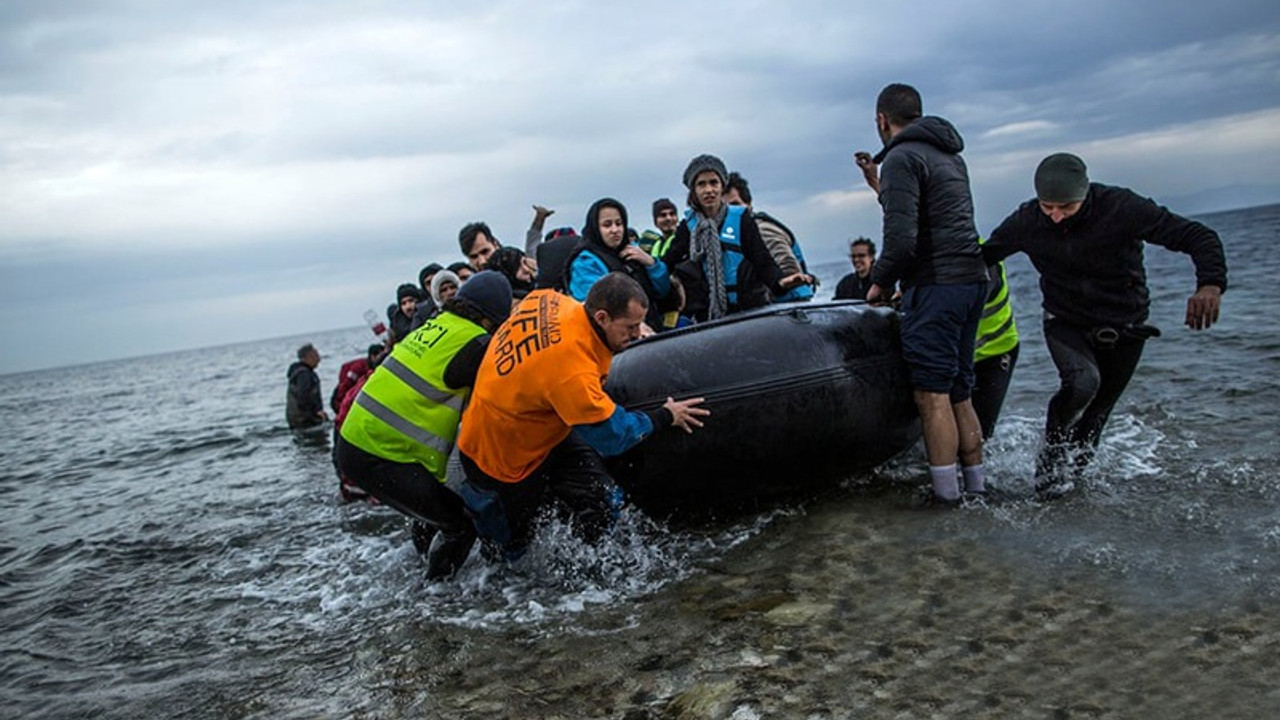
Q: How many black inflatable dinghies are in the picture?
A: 1